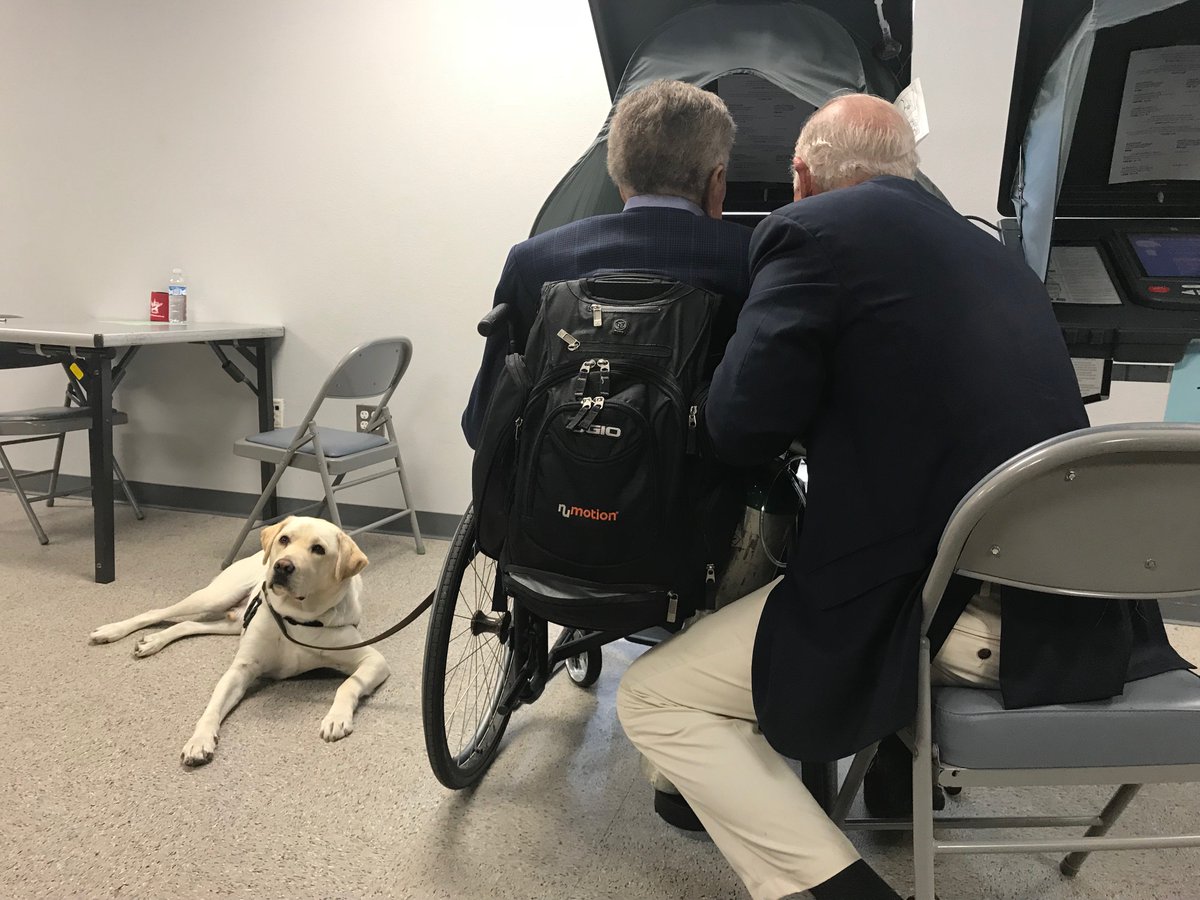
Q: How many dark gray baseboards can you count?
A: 1